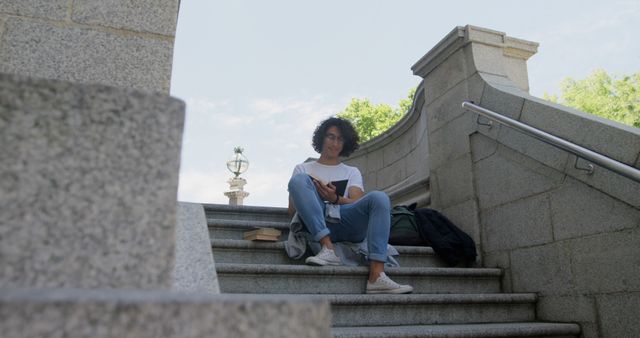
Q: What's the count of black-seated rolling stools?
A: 0